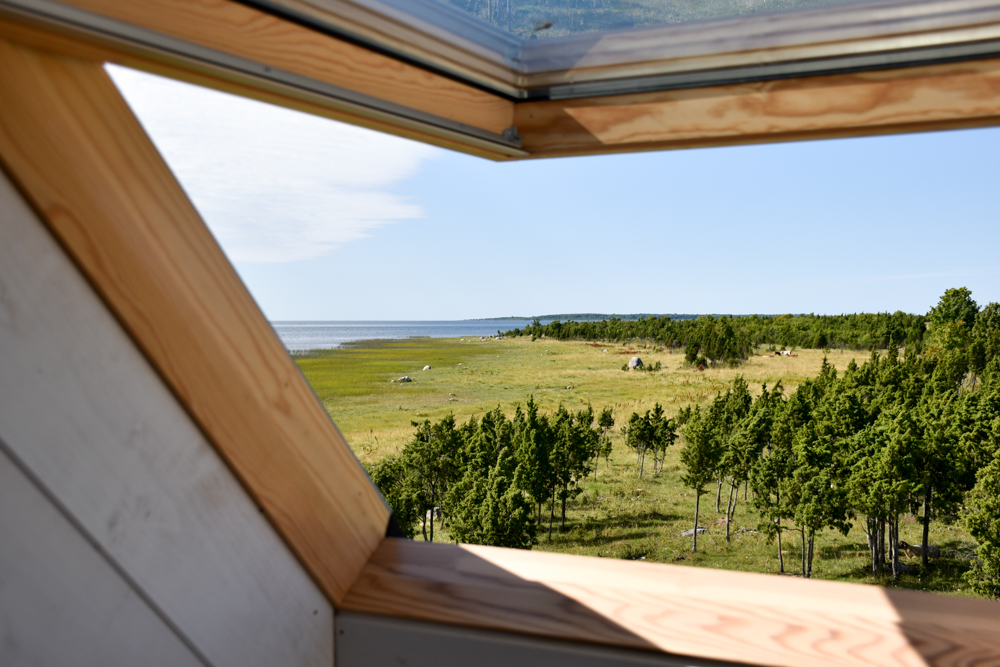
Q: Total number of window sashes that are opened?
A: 1